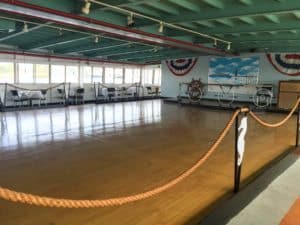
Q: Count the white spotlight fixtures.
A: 10